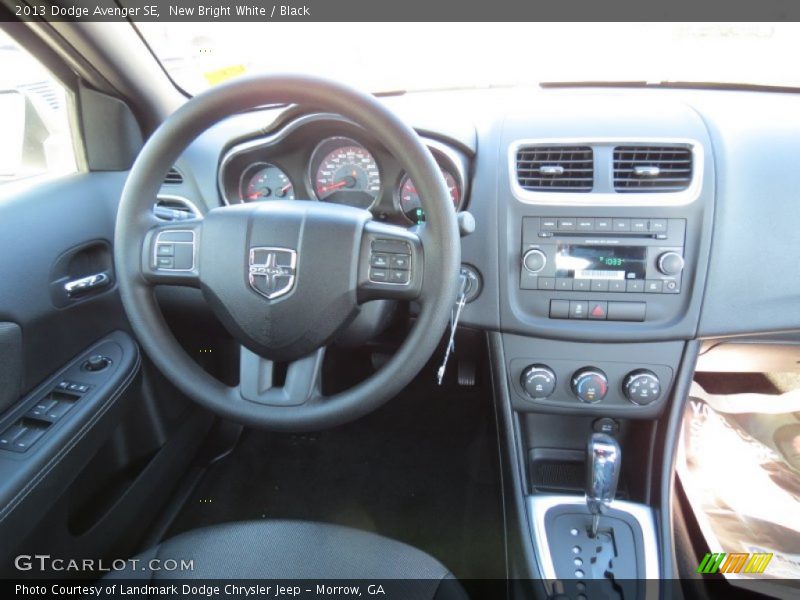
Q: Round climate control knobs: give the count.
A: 3